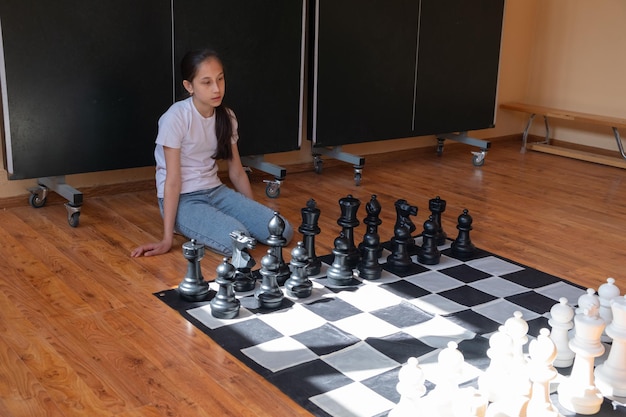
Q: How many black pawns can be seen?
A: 8